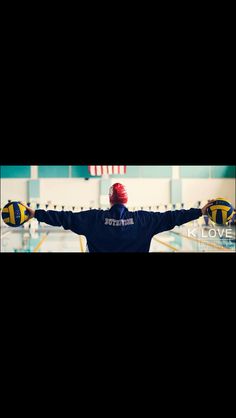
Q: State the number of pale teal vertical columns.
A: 3